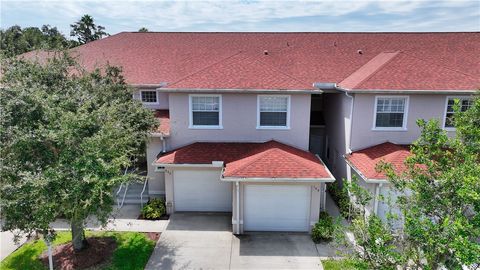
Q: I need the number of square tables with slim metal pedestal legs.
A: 0